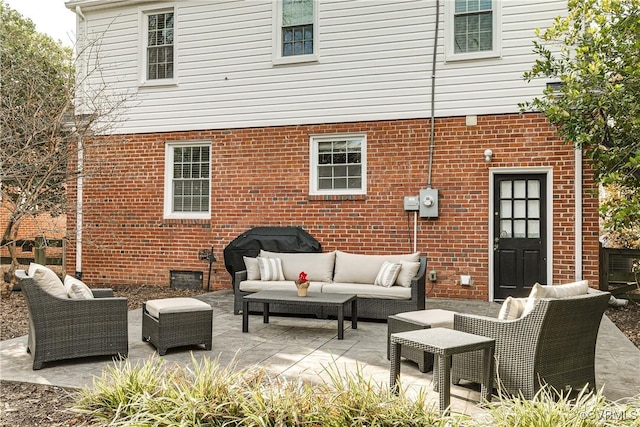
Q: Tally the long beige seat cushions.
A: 2